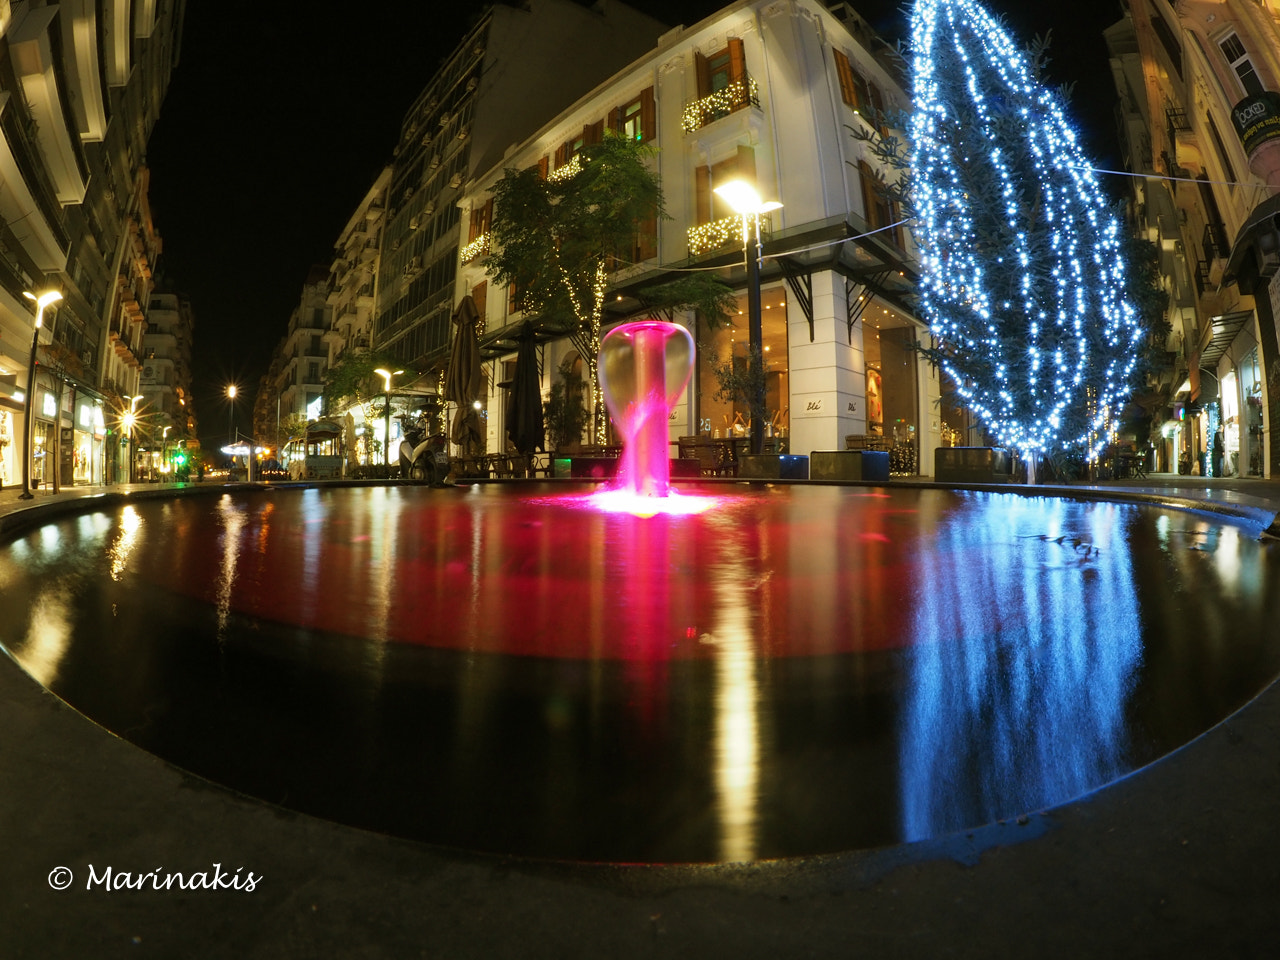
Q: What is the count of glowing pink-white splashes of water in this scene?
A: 1